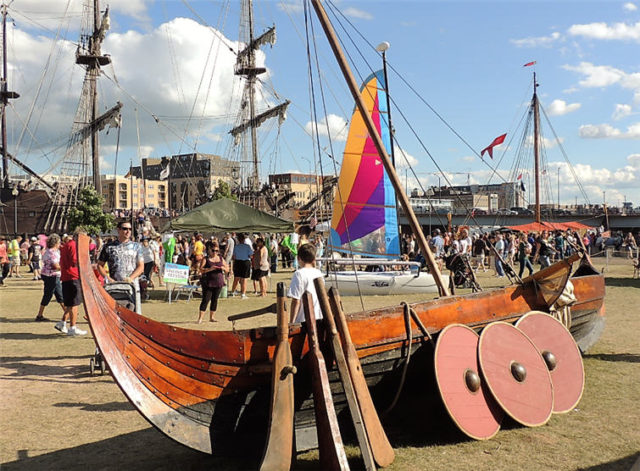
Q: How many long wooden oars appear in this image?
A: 4